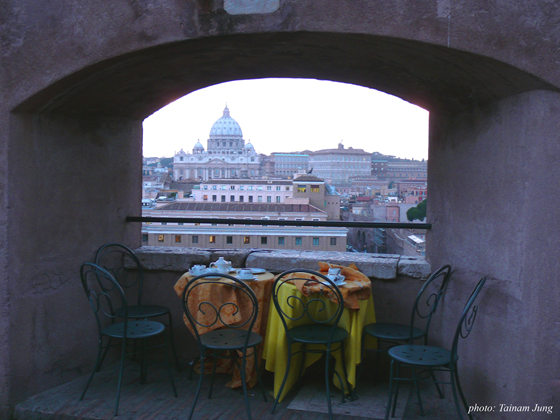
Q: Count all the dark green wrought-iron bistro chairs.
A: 6